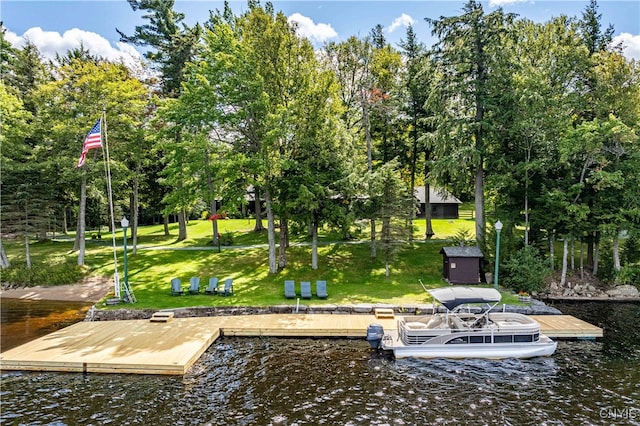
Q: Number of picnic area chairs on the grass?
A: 7